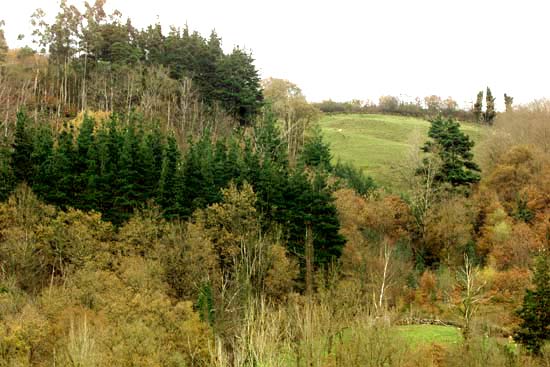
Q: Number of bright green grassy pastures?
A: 2